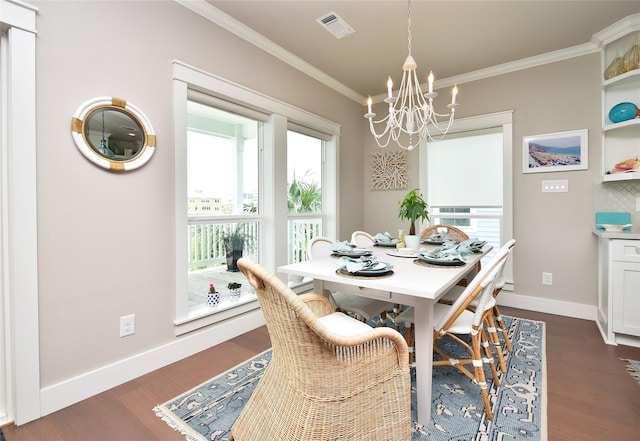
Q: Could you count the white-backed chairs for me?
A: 4